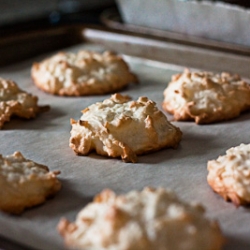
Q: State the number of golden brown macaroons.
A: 7